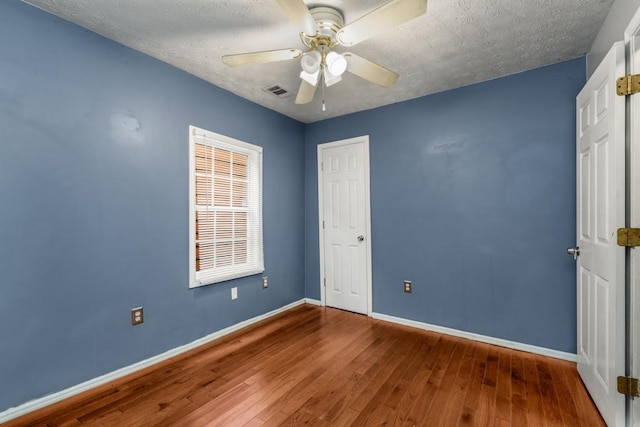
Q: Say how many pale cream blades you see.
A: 5